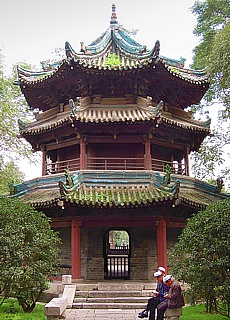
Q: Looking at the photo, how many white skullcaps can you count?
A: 3